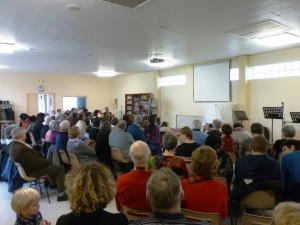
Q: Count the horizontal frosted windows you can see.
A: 3